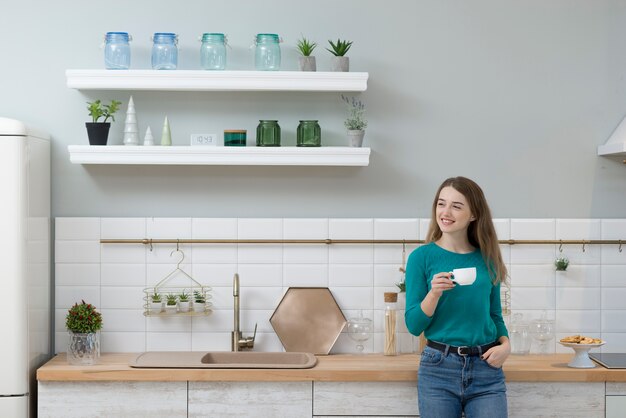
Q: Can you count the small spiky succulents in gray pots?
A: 2